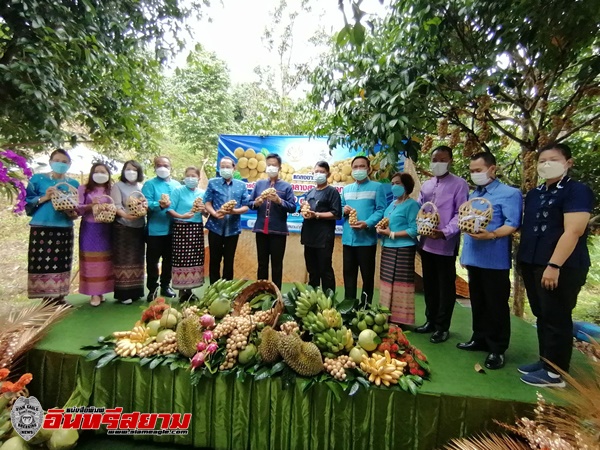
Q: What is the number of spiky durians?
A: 3